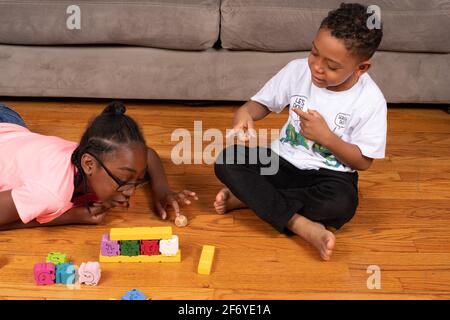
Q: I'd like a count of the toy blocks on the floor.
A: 12